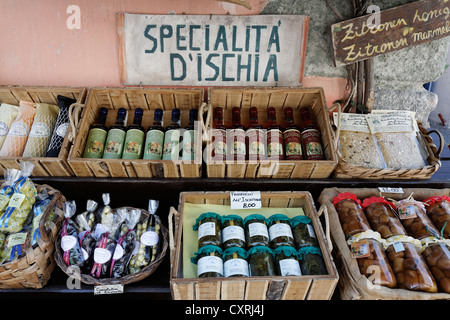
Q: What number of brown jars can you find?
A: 7